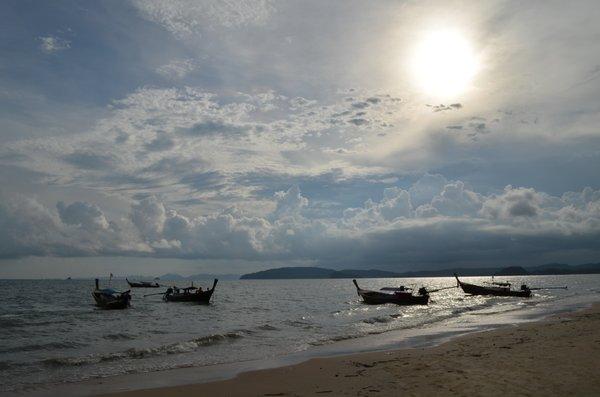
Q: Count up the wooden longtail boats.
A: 5